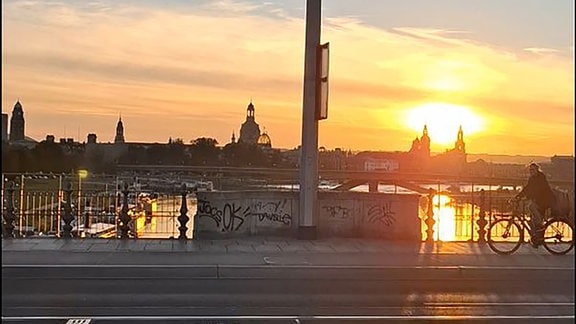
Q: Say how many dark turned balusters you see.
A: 6